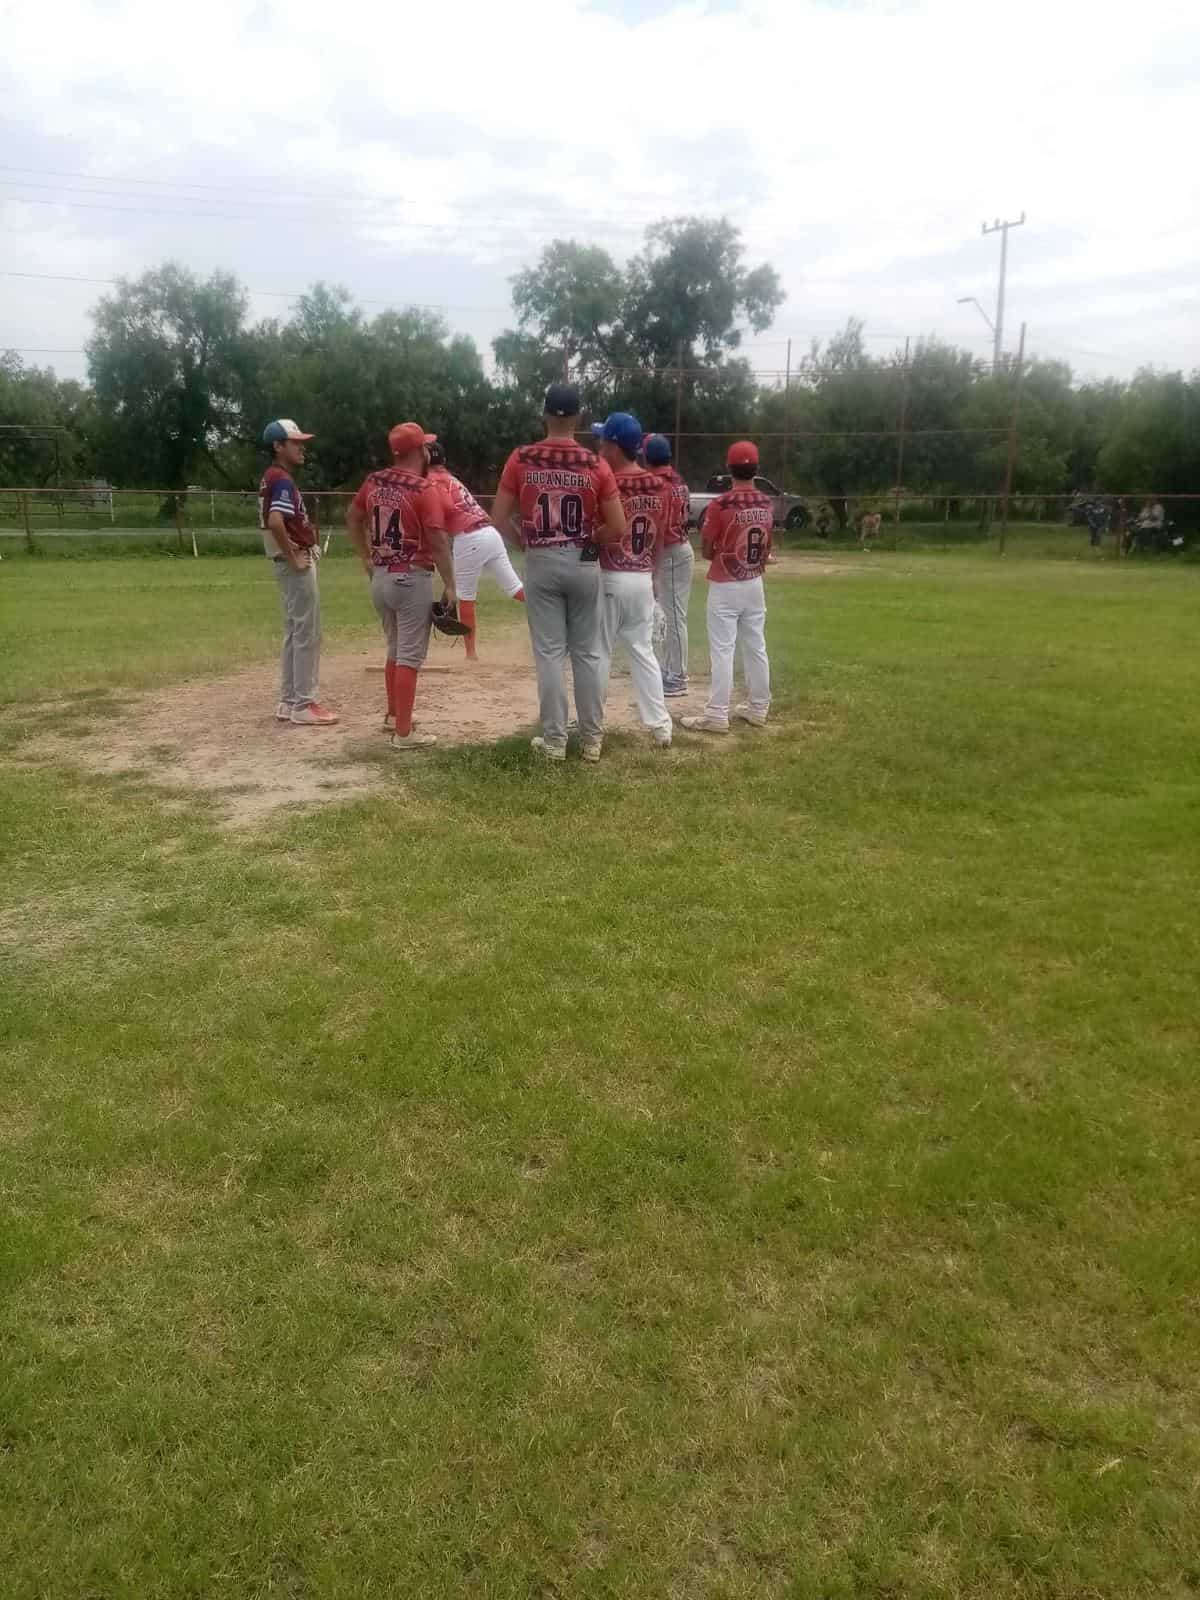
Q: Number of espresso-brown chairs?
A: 0